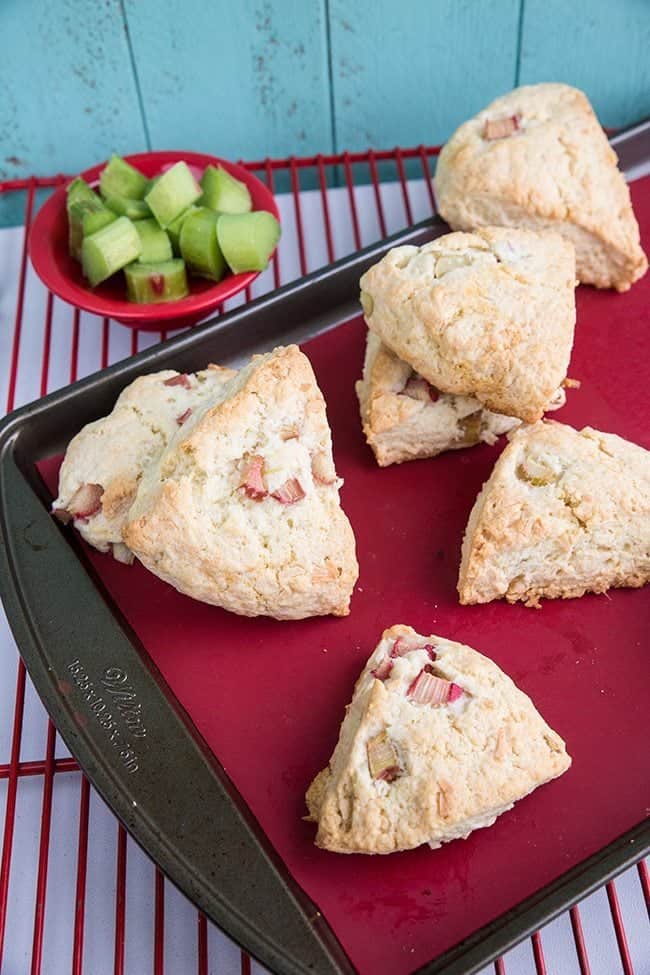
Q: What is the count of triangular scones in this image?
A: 7